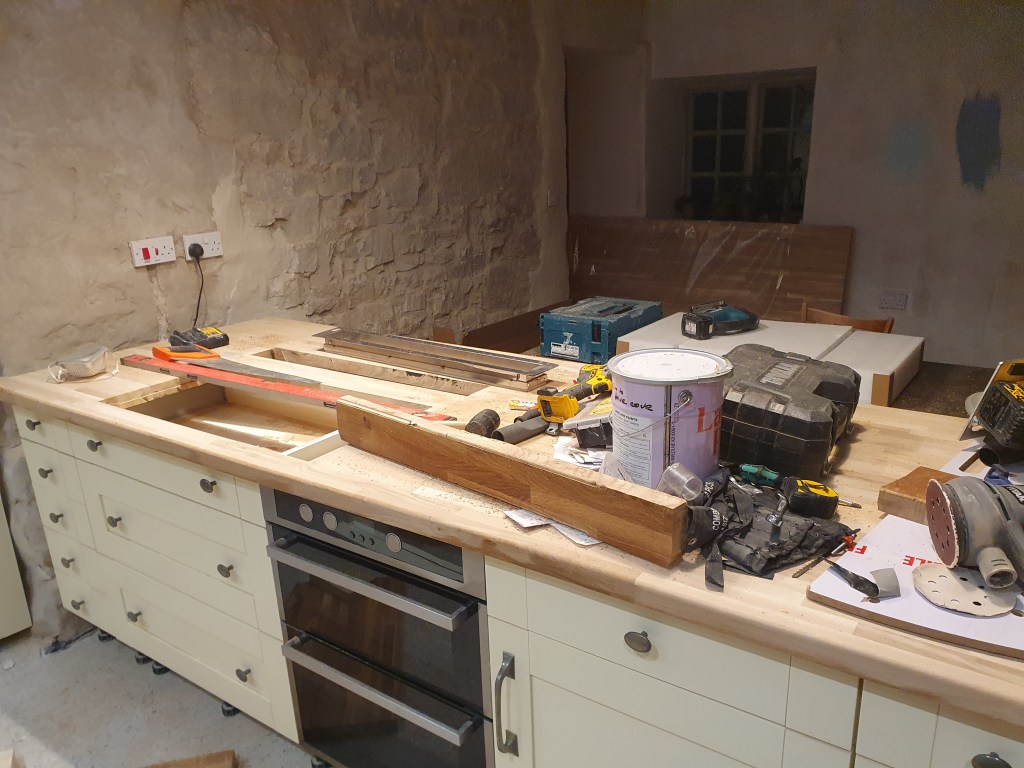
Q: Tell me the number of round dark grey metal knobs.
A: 13